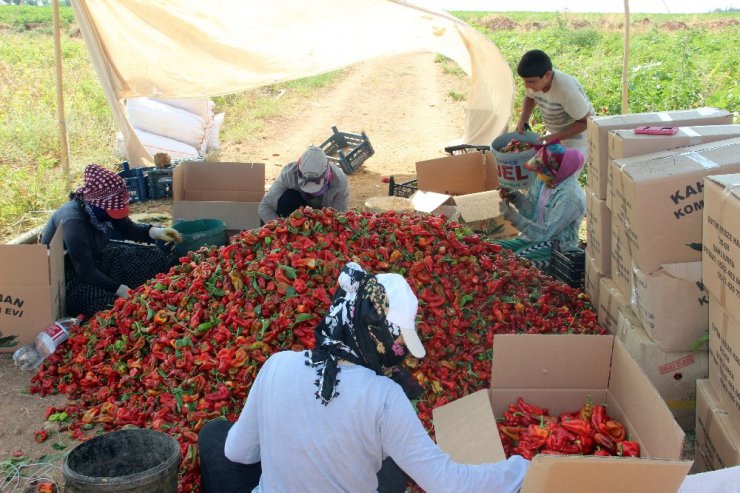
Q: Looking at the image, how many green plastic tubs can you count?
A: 1